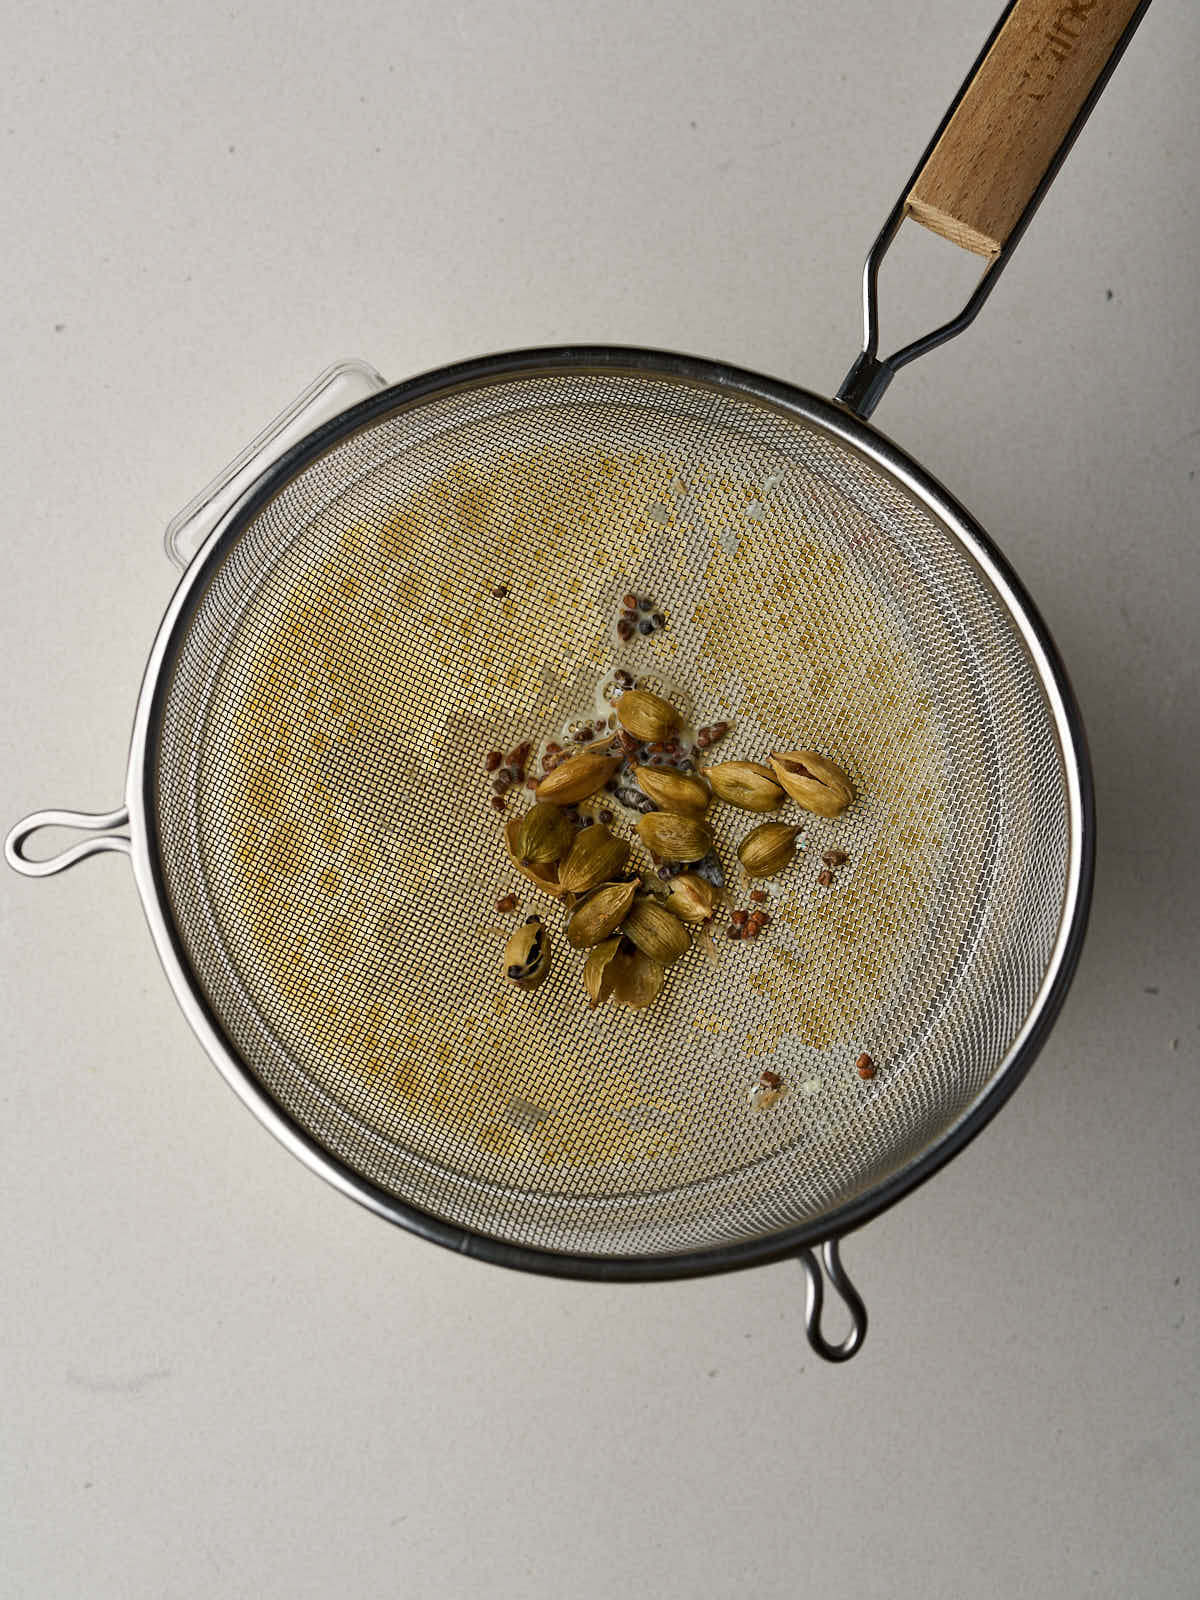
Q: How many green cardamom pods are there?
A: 14